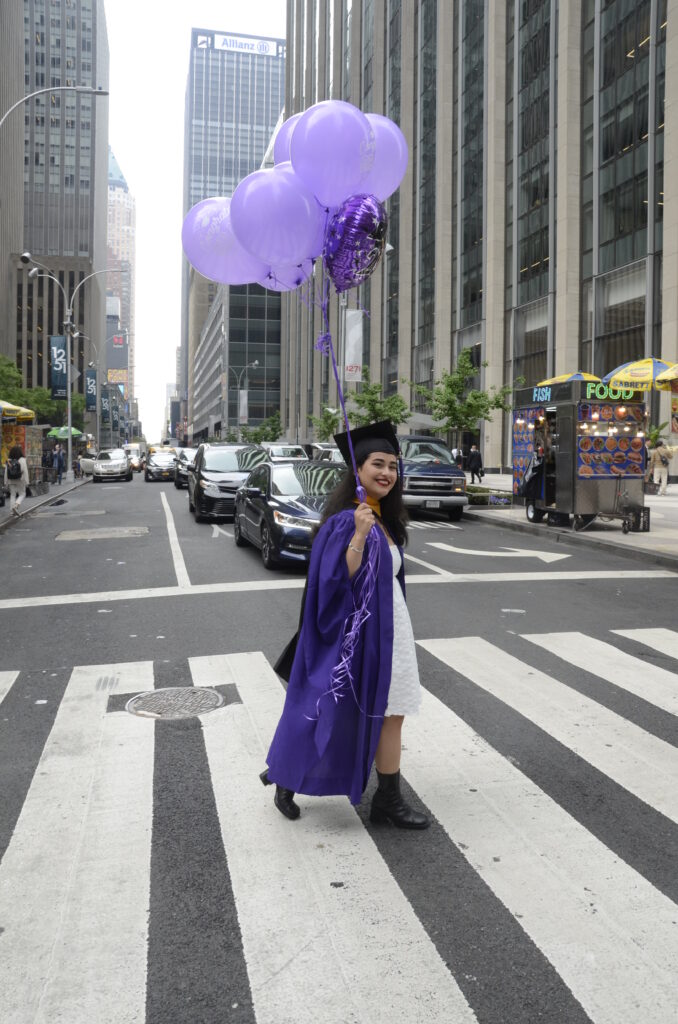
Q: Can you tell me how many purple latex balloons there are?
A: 7